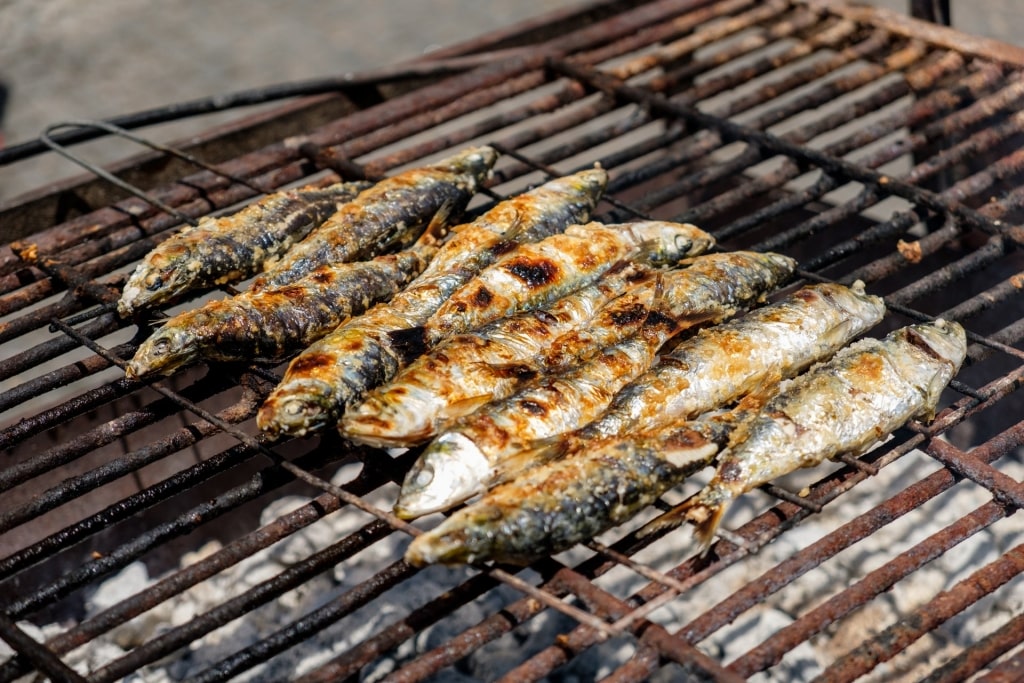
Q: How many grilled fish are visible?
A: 12